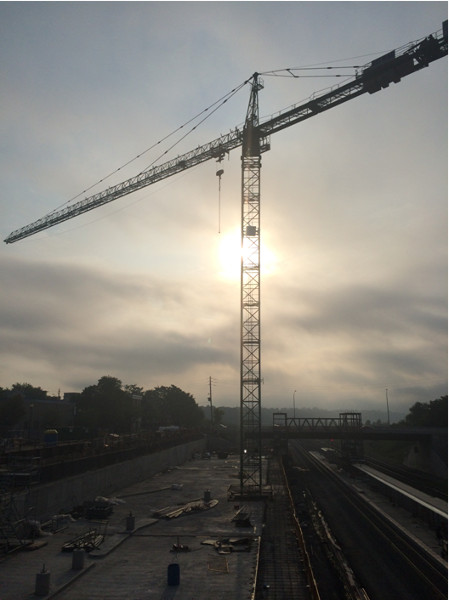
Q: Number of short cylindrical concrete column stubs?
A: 4